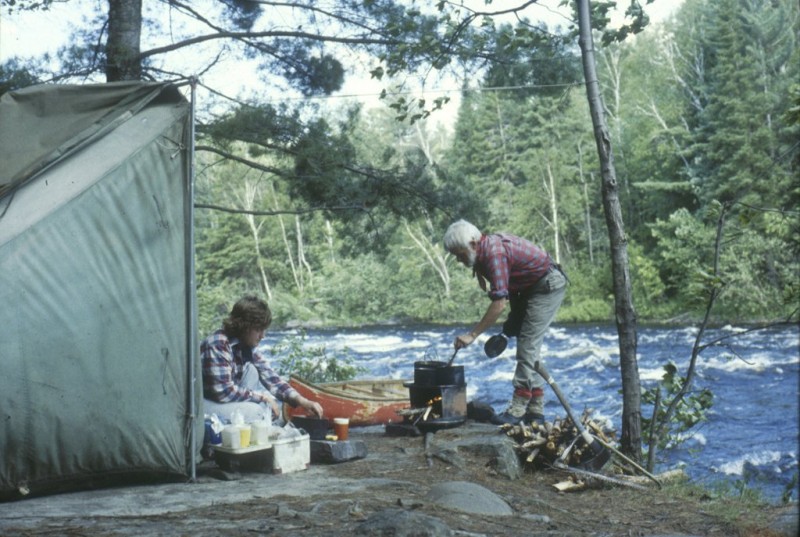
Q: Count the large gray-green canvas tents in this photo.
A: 1